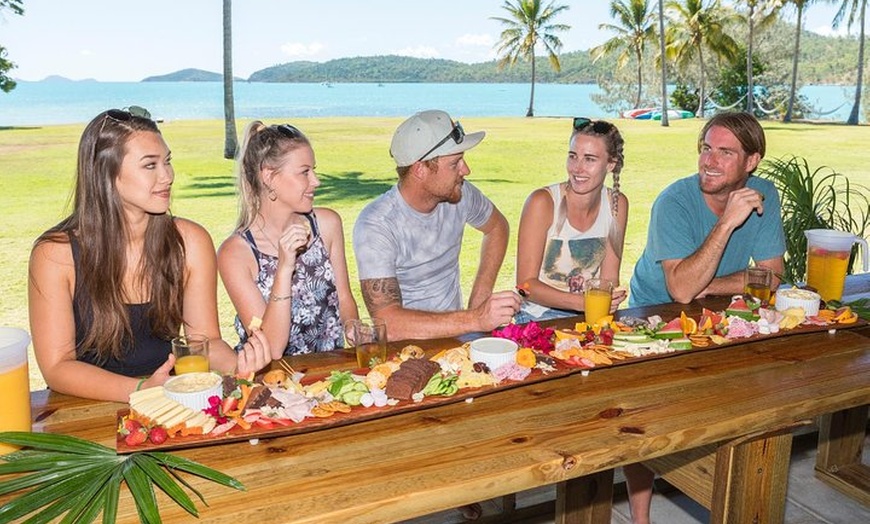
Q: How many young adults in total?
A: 5